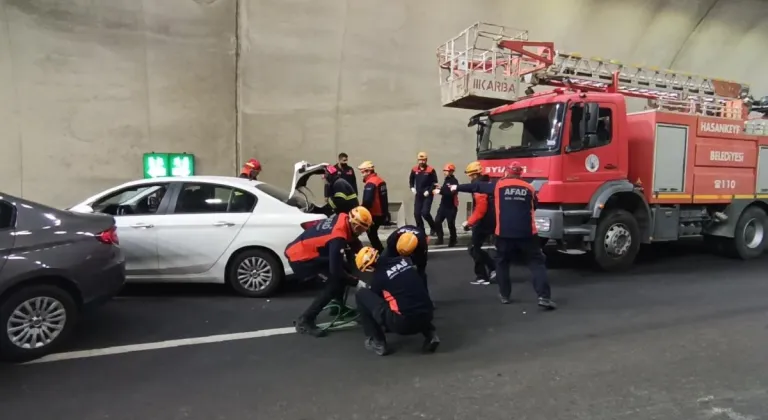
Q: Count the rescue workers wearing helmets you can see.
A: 9